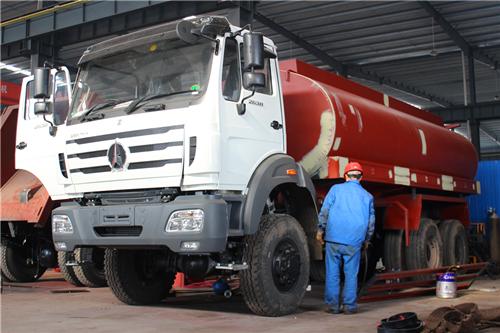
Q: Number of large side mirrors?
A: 2